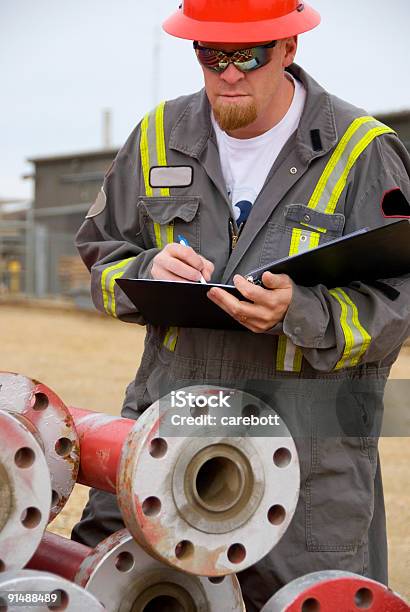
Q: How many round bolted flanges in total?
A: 6